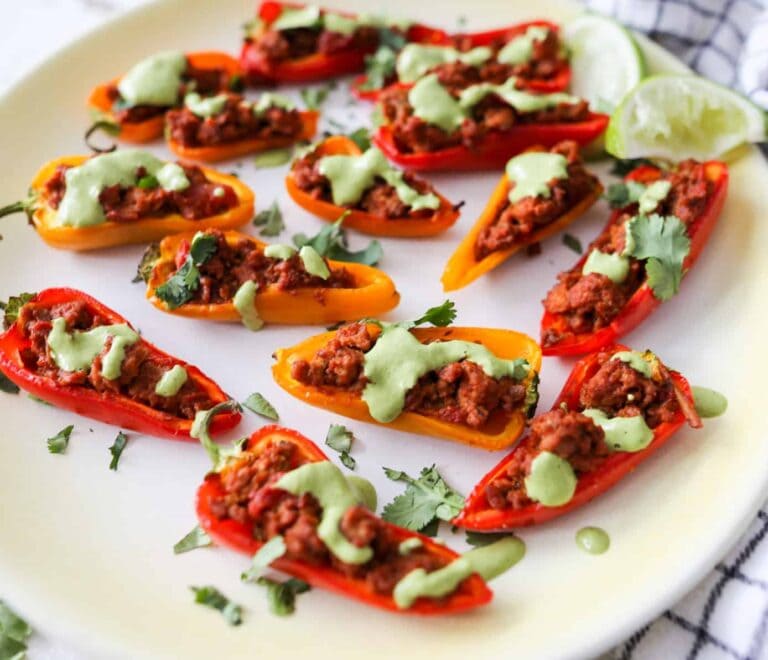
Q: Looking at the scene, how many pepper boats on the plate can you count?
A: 14